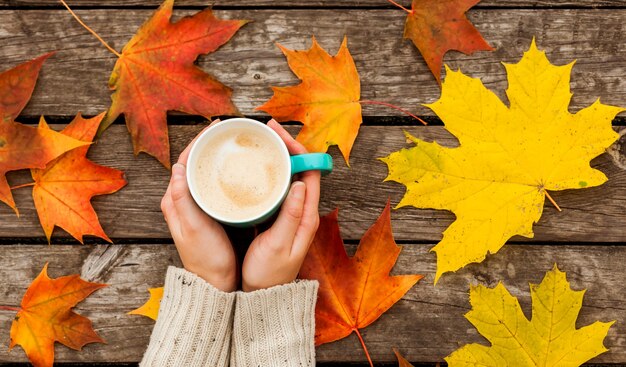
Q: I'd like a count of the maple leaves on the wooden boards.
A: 11